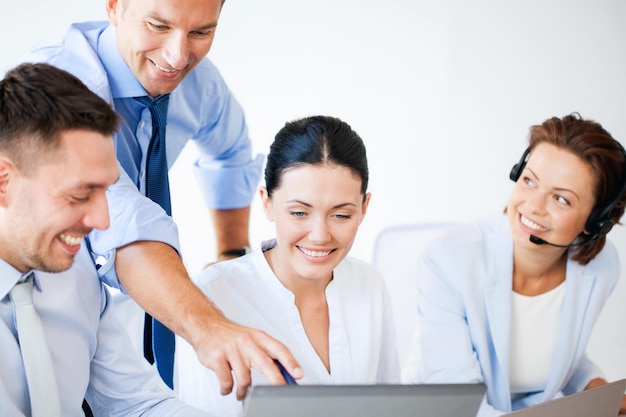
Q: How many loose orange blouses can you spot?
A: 0